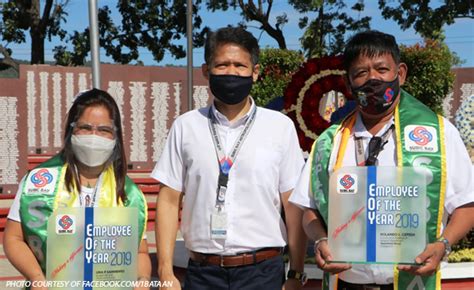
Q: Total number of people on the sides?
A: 2